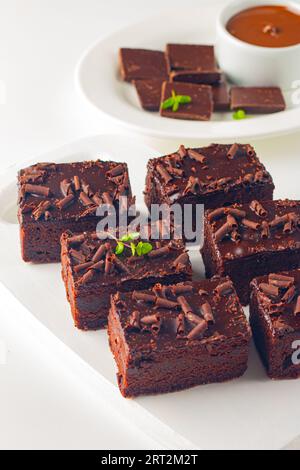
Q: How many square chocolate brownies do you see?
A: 6